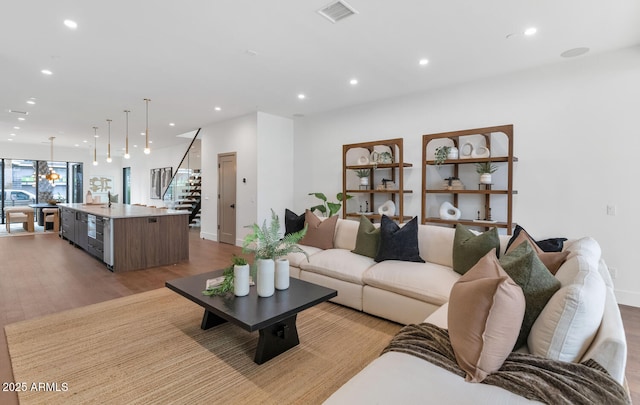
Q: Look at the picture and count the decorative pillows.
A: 9